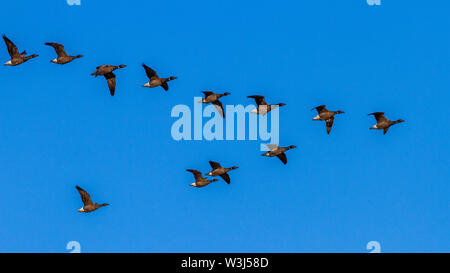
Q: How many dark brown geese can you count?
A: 12